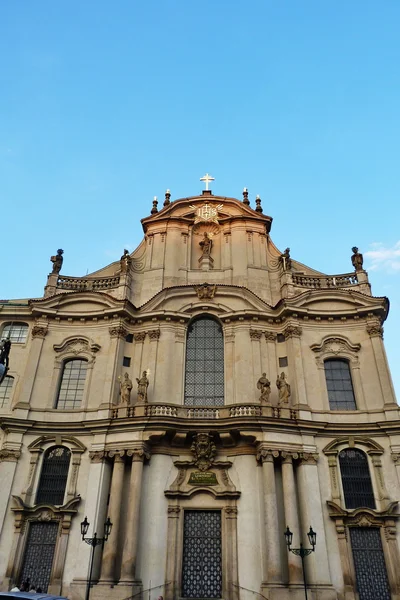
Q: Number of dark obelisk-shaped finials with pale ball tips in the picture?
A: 4